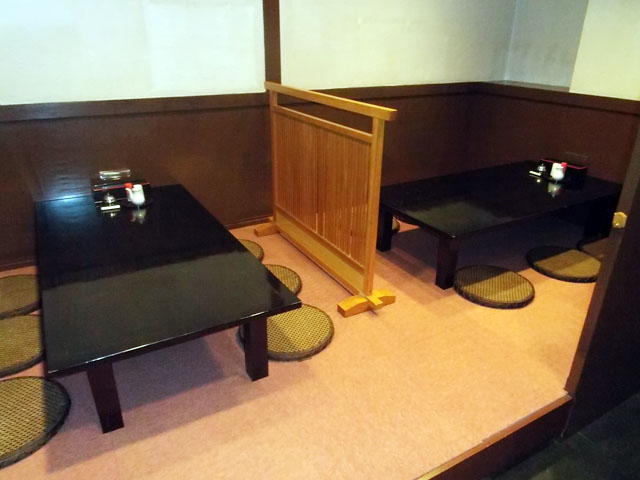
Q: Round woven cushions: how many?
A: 10